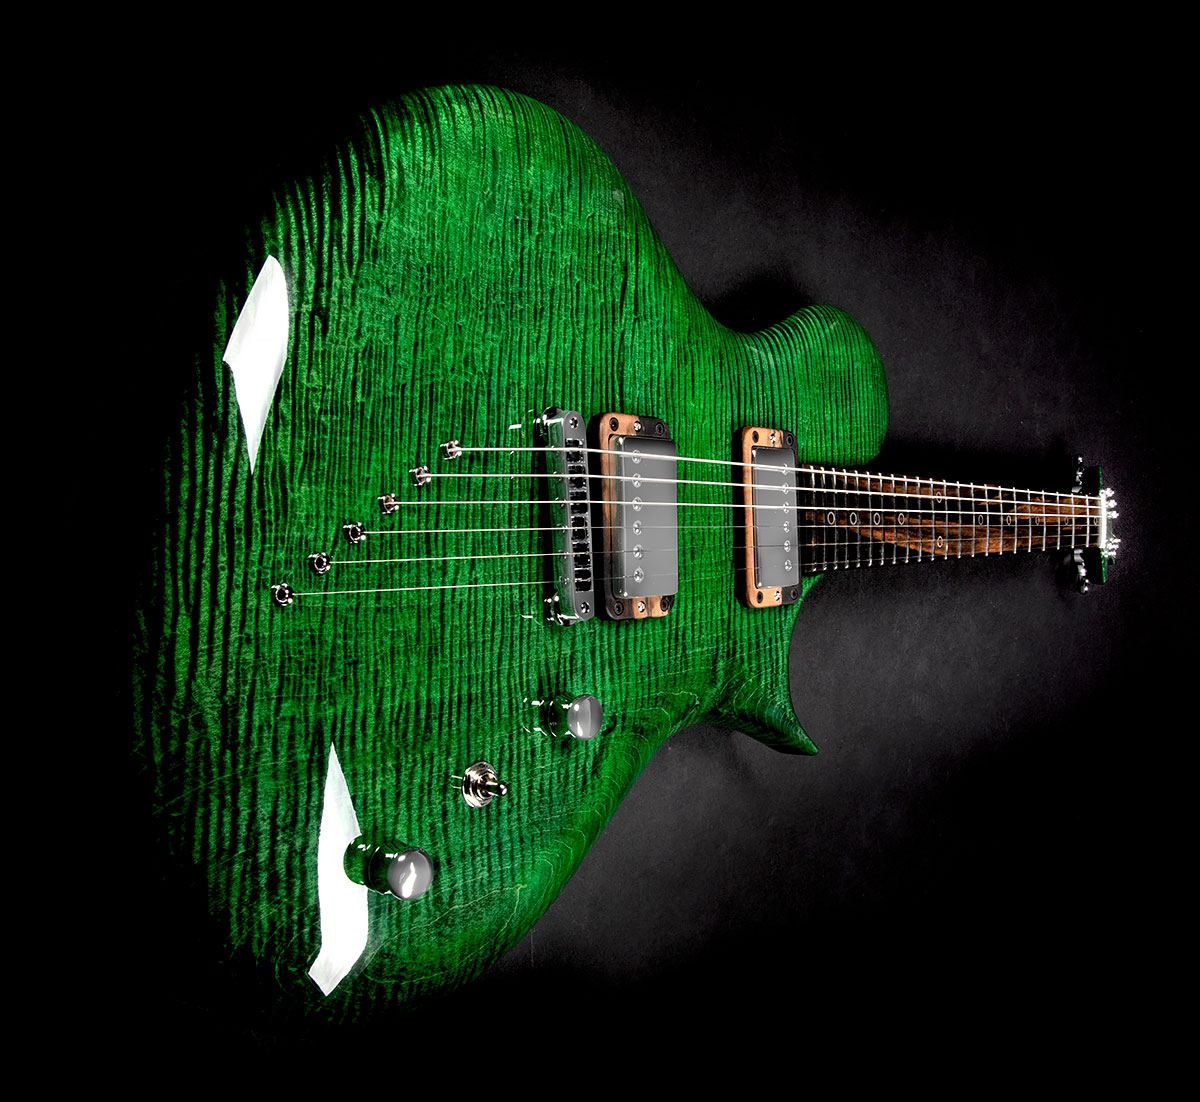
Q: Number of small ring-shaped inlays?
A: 11